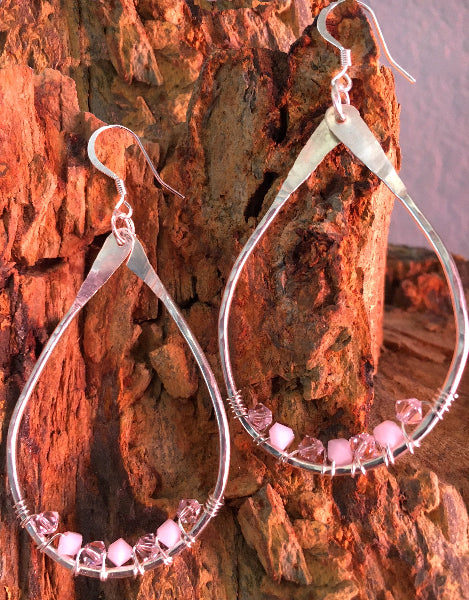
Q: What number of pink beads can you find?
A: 14